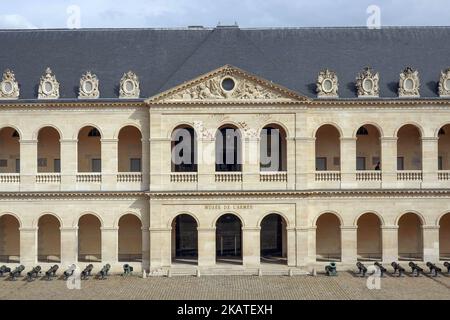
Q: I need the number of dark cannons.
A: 15